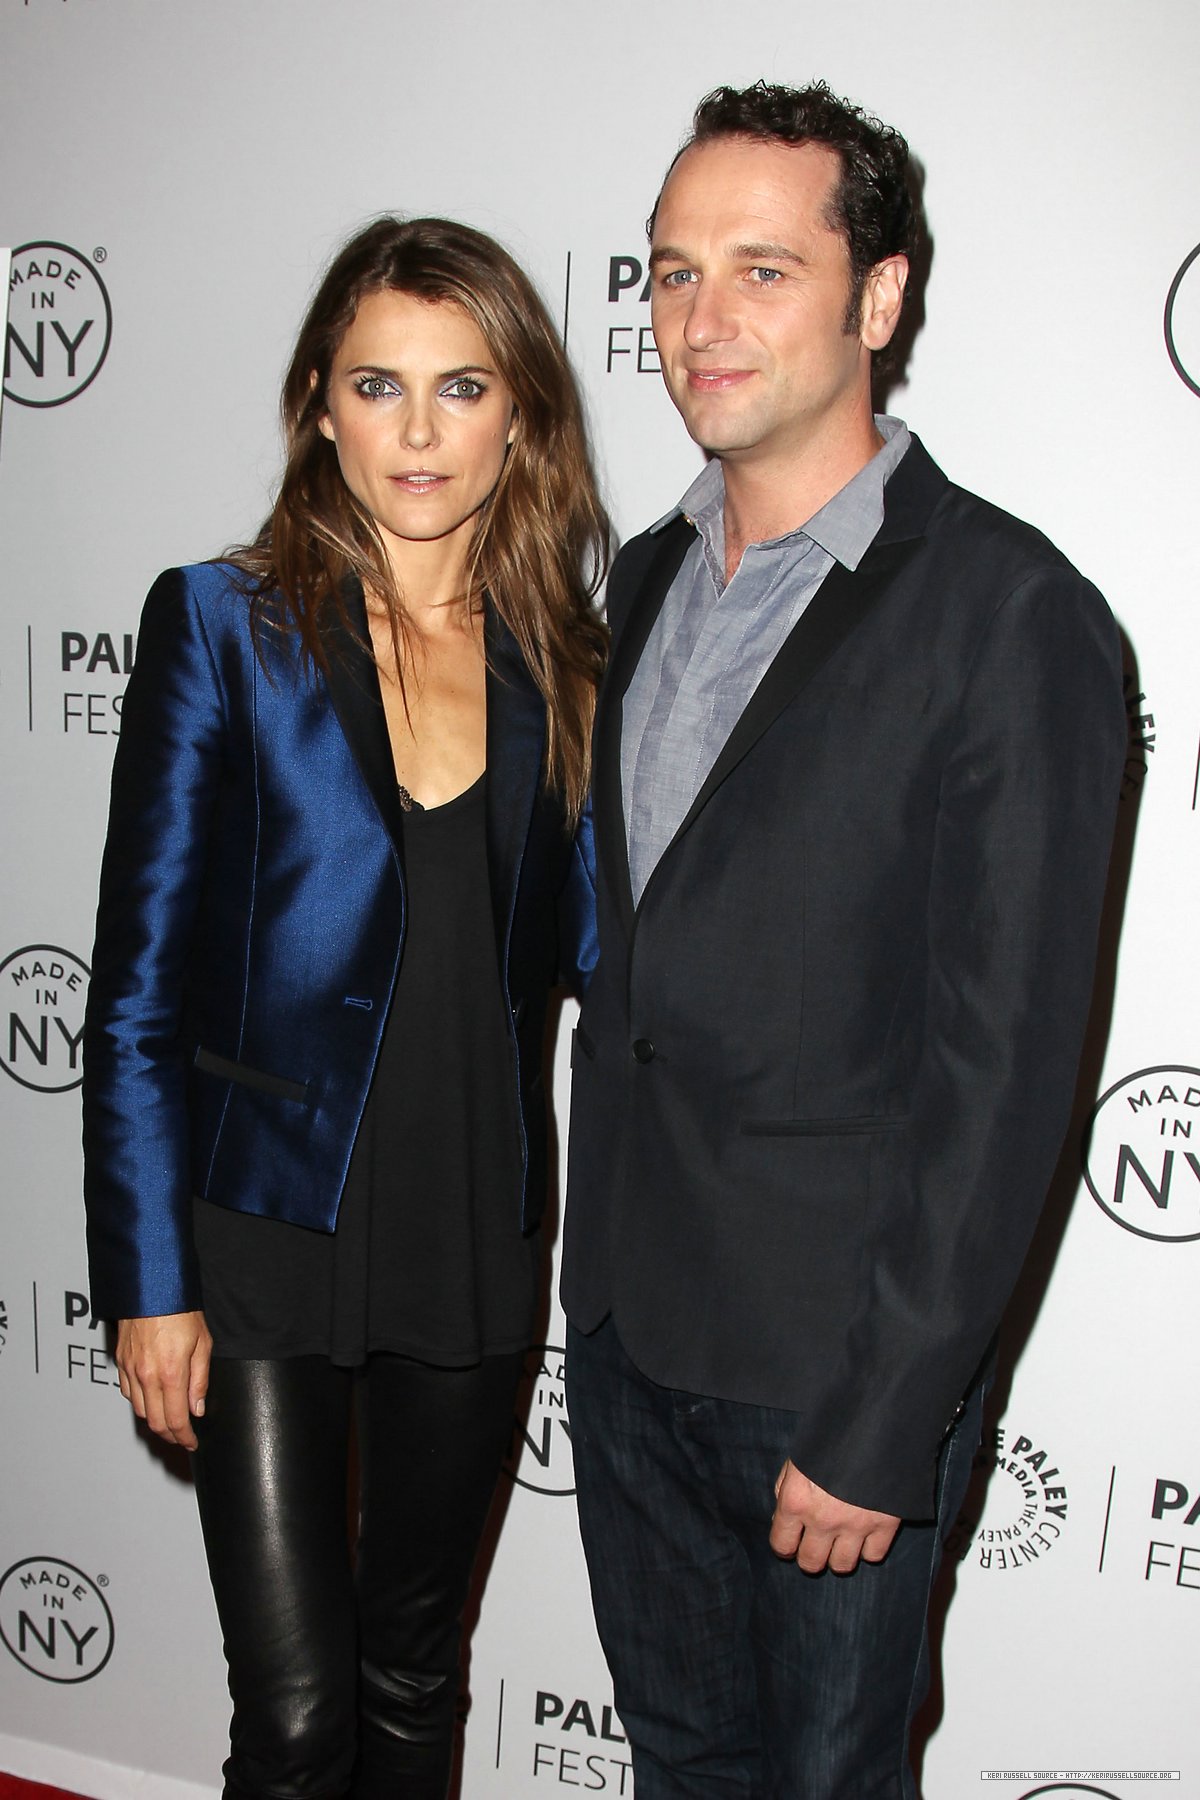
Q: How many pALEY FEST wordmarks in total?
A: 5